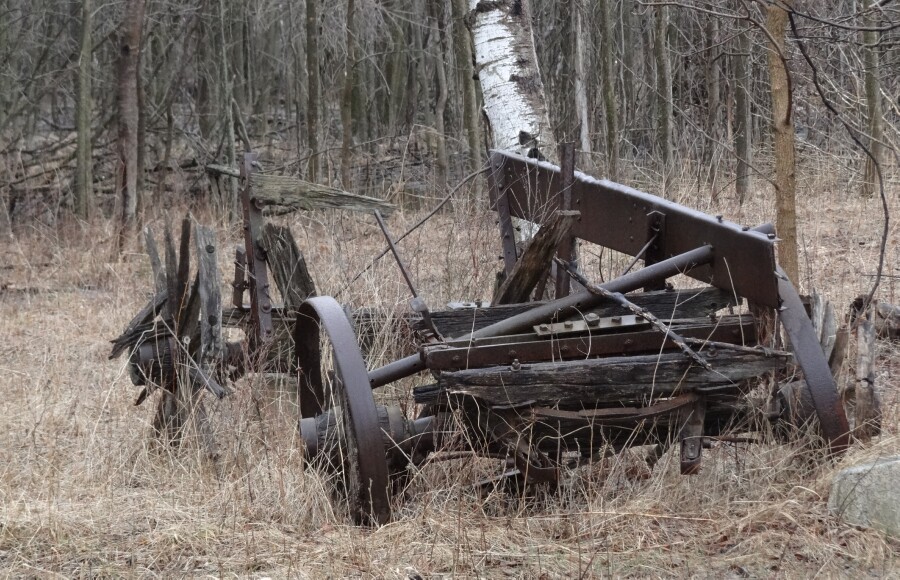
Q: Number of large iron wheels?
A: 2